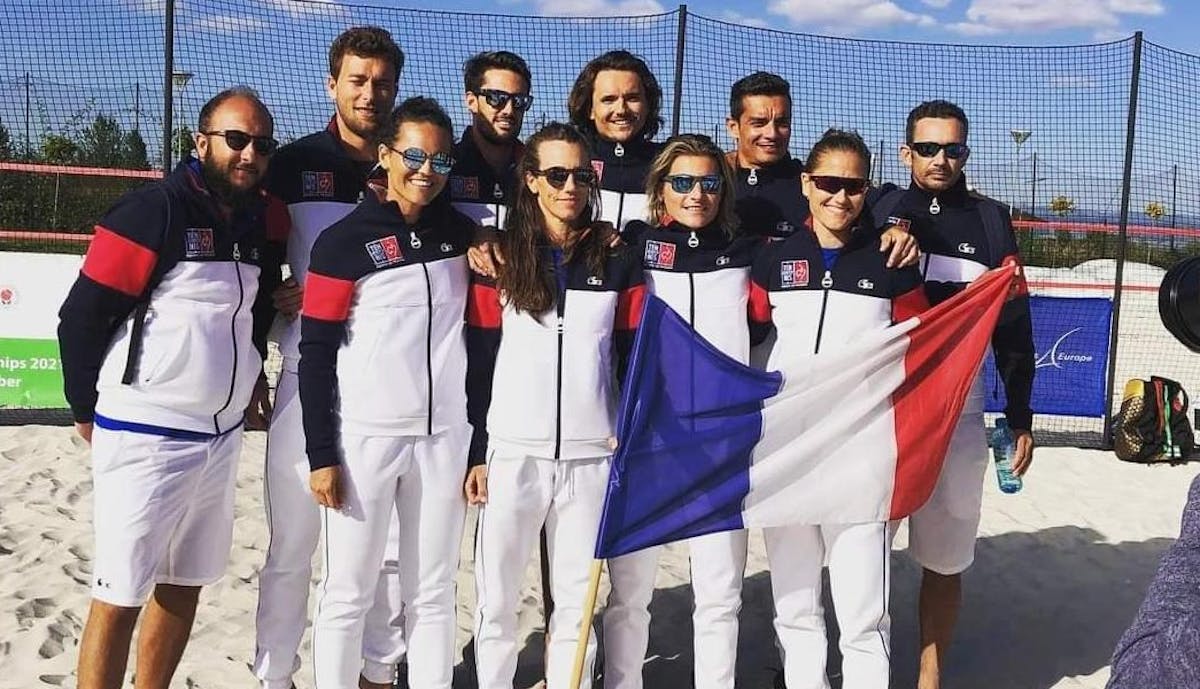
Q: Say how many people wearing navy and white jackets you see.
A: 10